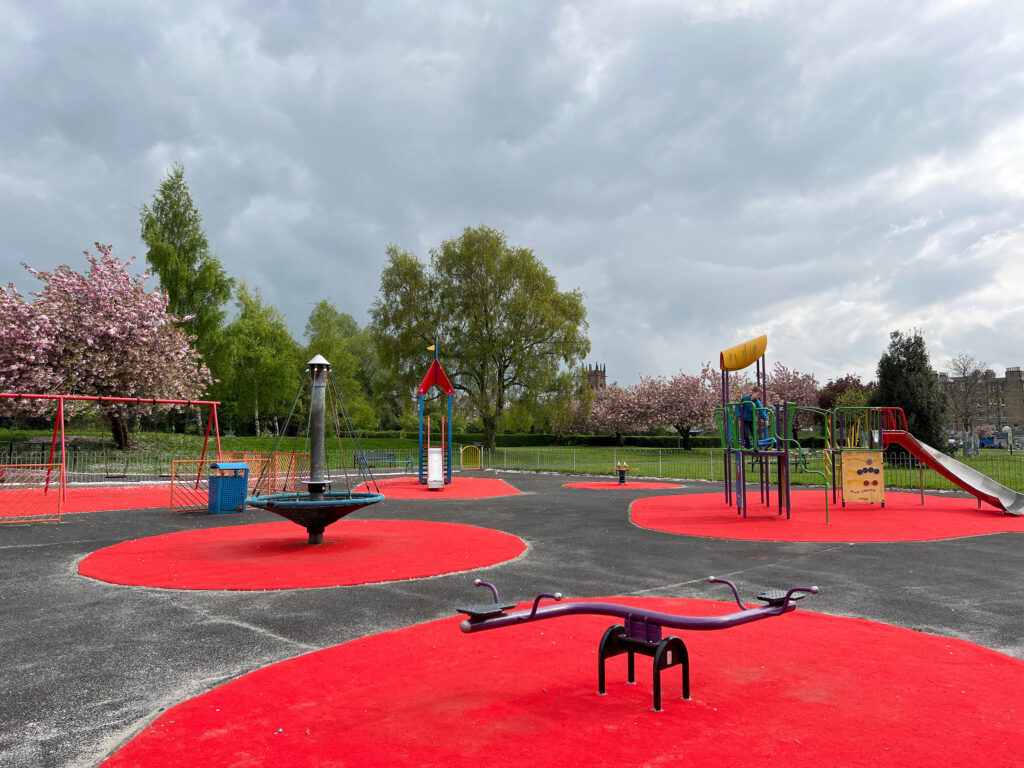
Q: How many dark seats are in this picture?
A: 4